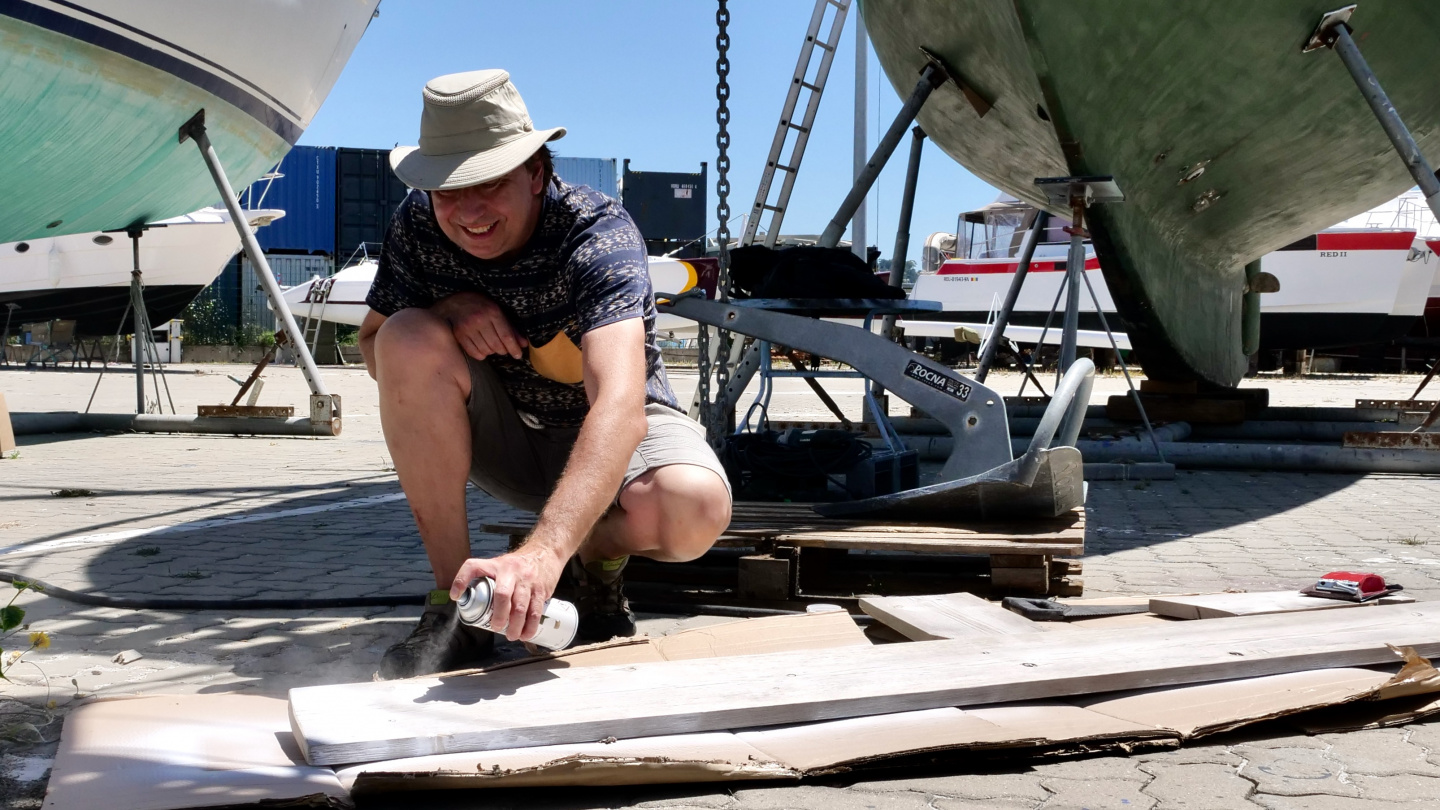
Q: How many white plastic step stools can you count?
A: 0